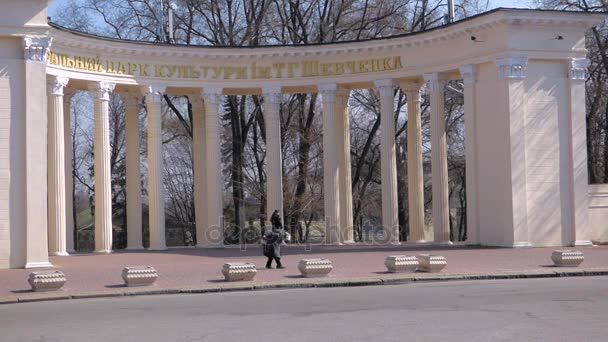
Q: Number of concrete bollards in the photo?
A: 7